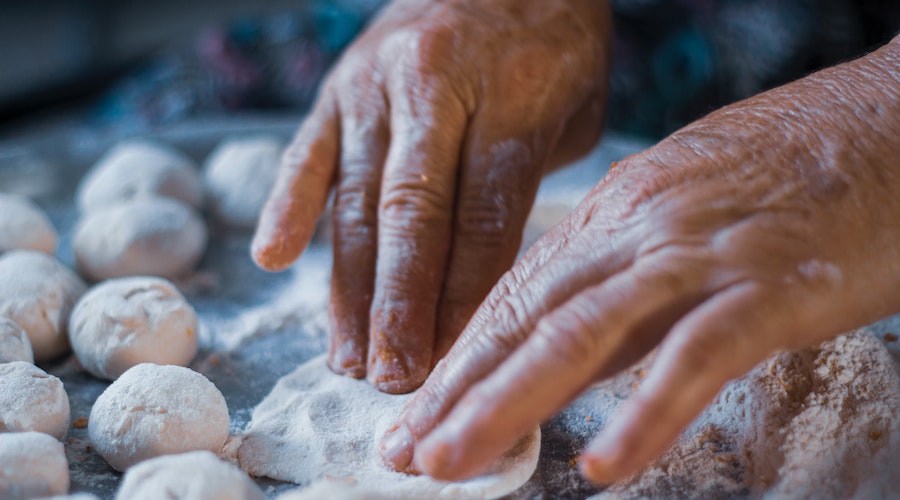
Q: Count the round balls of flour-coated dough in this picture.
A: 11